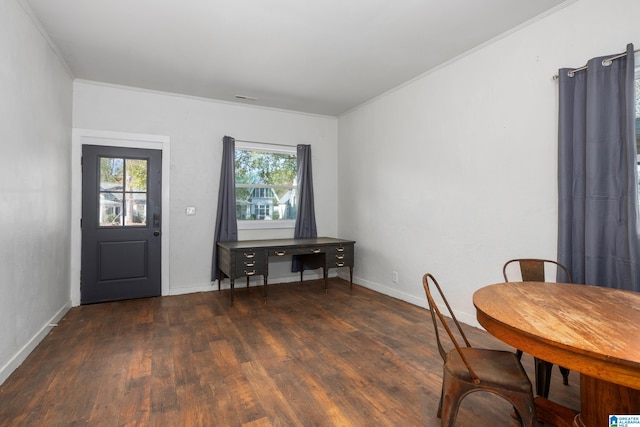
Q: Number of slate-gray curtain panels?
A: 3